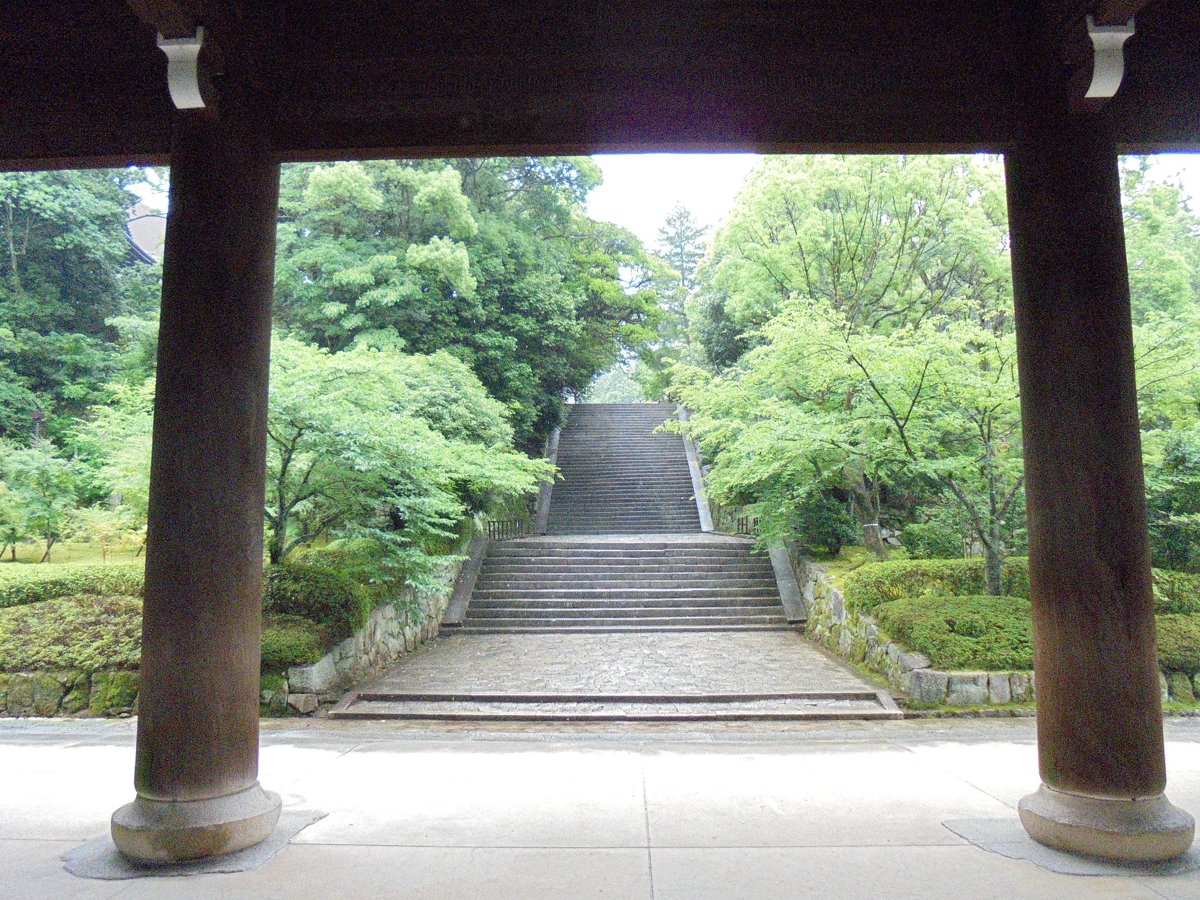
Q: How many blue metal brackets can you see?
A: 0